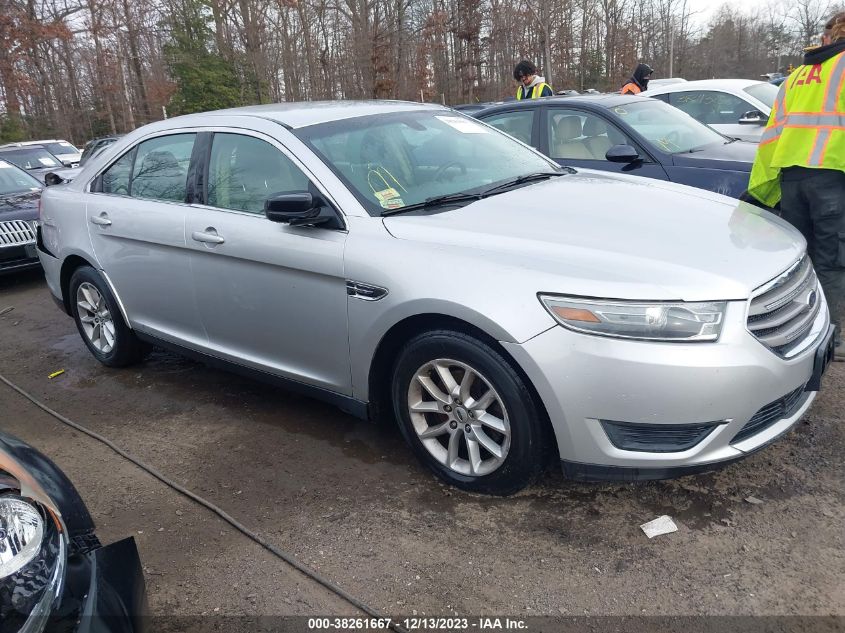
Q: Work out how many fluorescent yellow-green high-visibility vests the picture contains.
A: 2